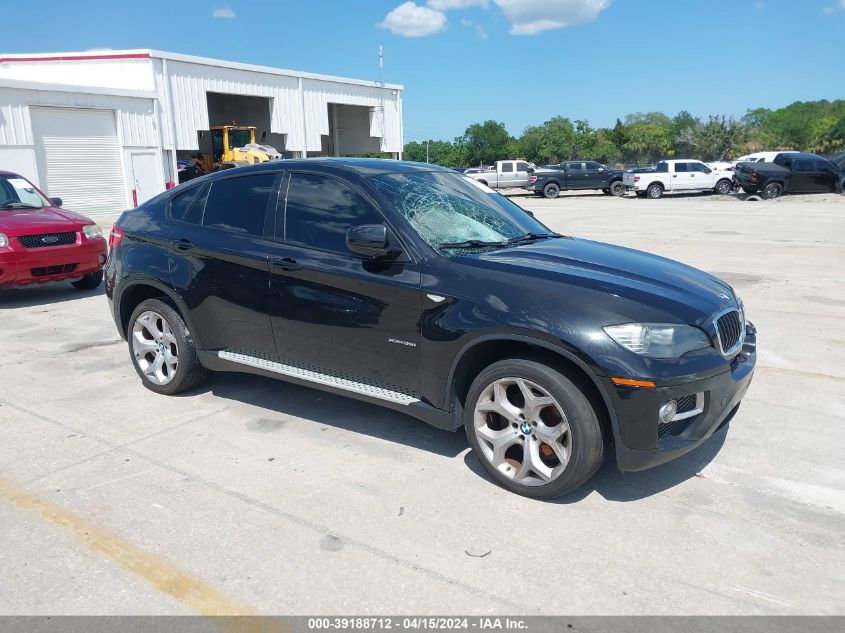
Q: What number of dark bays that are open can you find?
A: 2